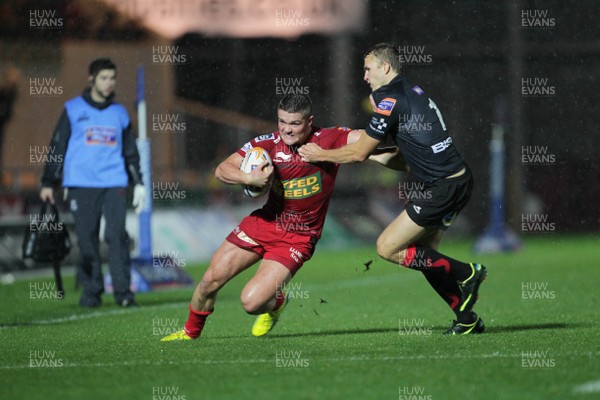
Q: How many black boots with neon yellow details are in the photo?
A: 2